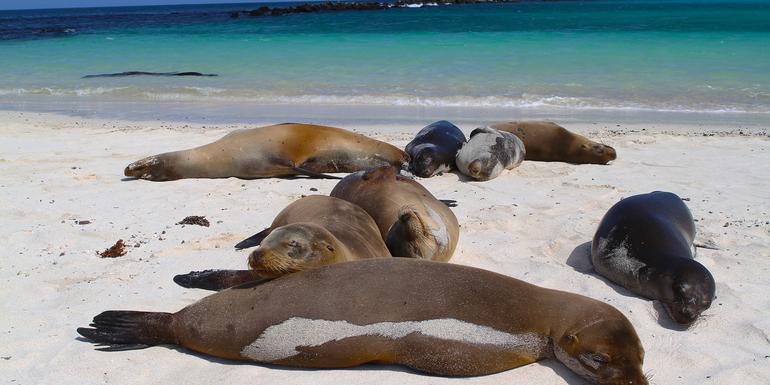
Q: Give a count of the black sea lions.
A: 2